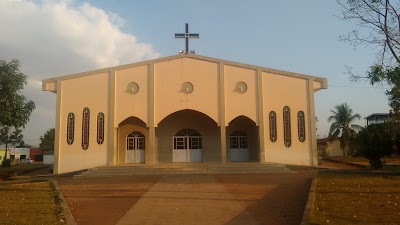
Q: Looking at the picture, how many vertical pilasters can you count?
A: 6